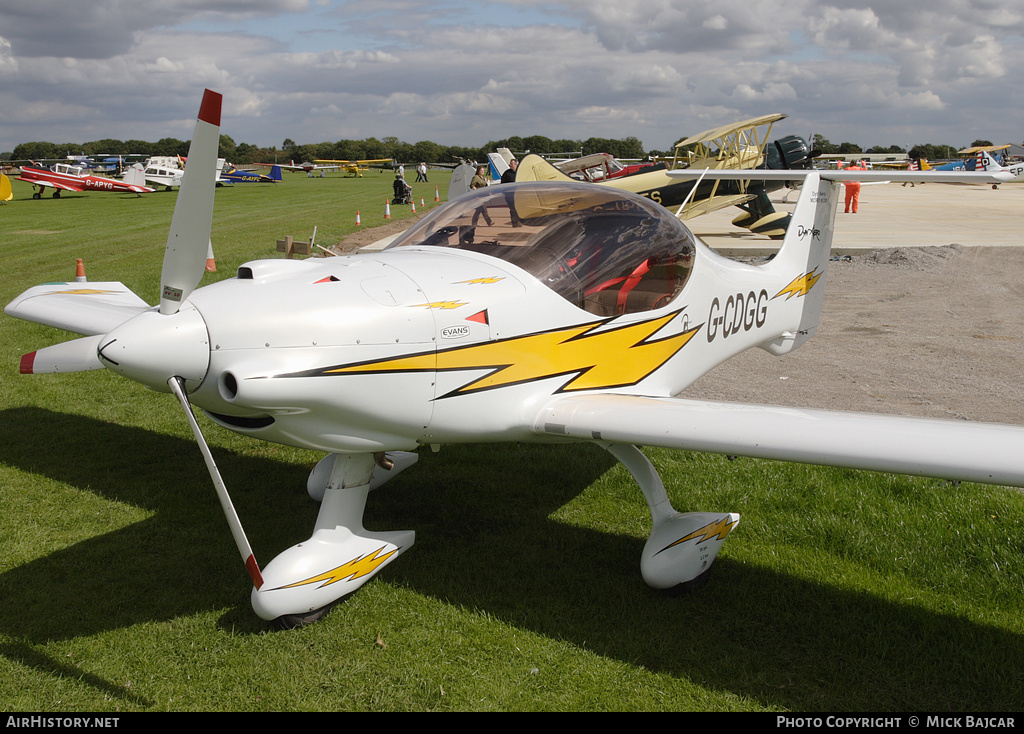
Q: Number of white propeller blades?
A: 3